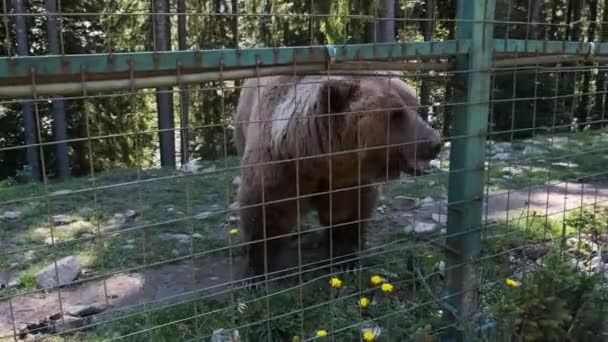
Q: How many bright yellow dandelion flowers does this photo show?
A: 8